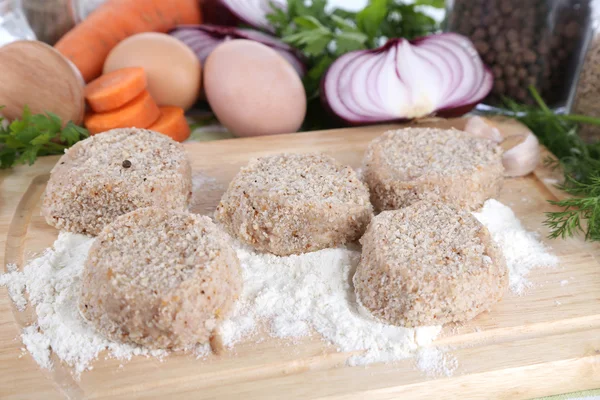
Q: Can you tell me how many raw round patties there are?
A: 5